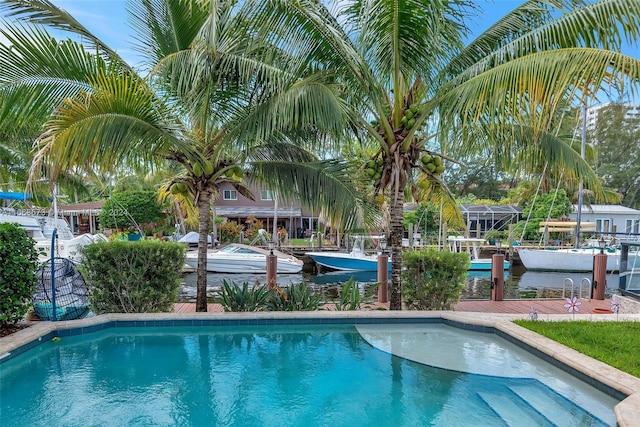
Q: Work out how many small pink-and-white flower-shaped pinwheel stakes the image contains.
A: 3